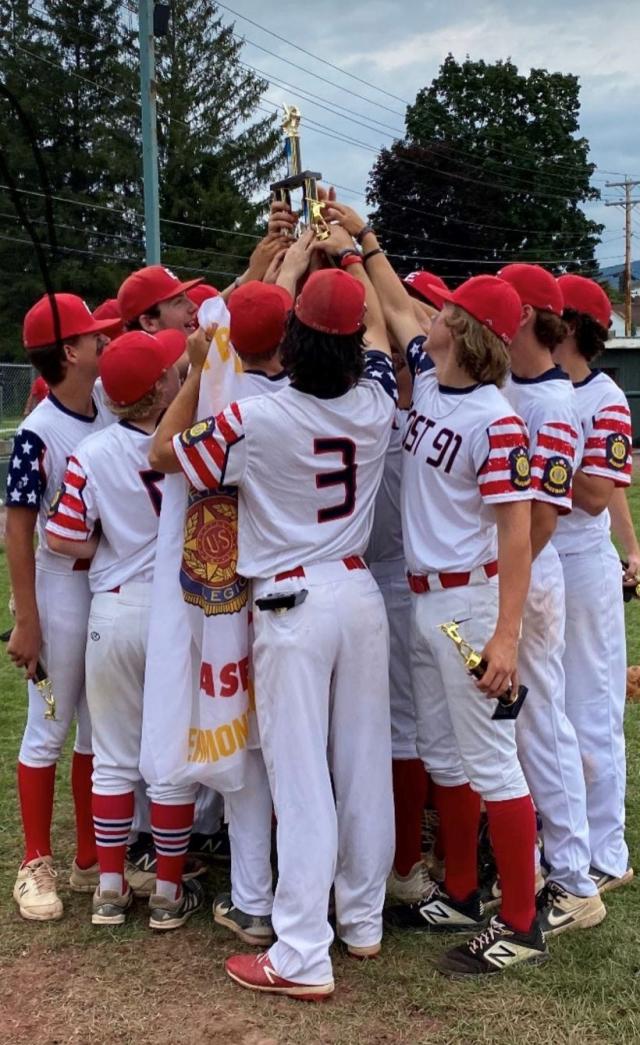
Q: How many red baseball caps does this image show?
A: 11